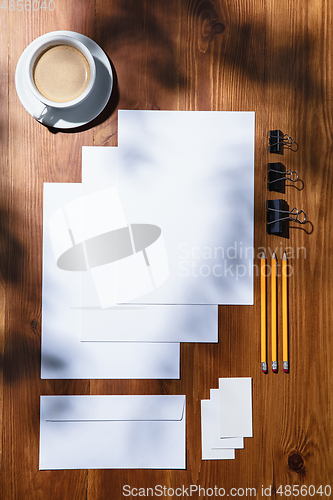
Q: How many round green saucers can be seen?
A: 0